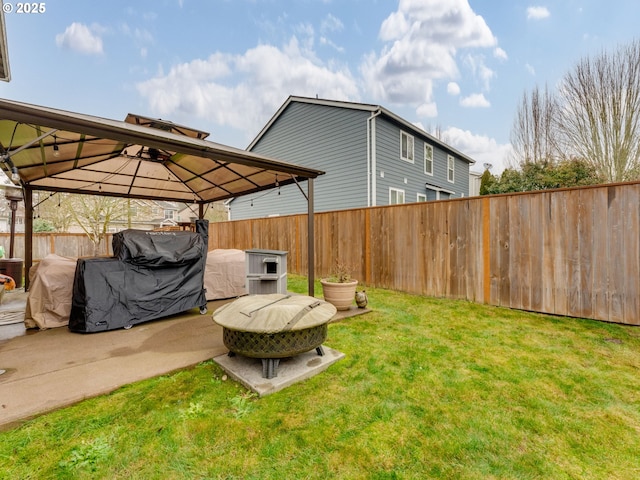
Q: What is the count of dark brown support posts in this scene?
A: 3